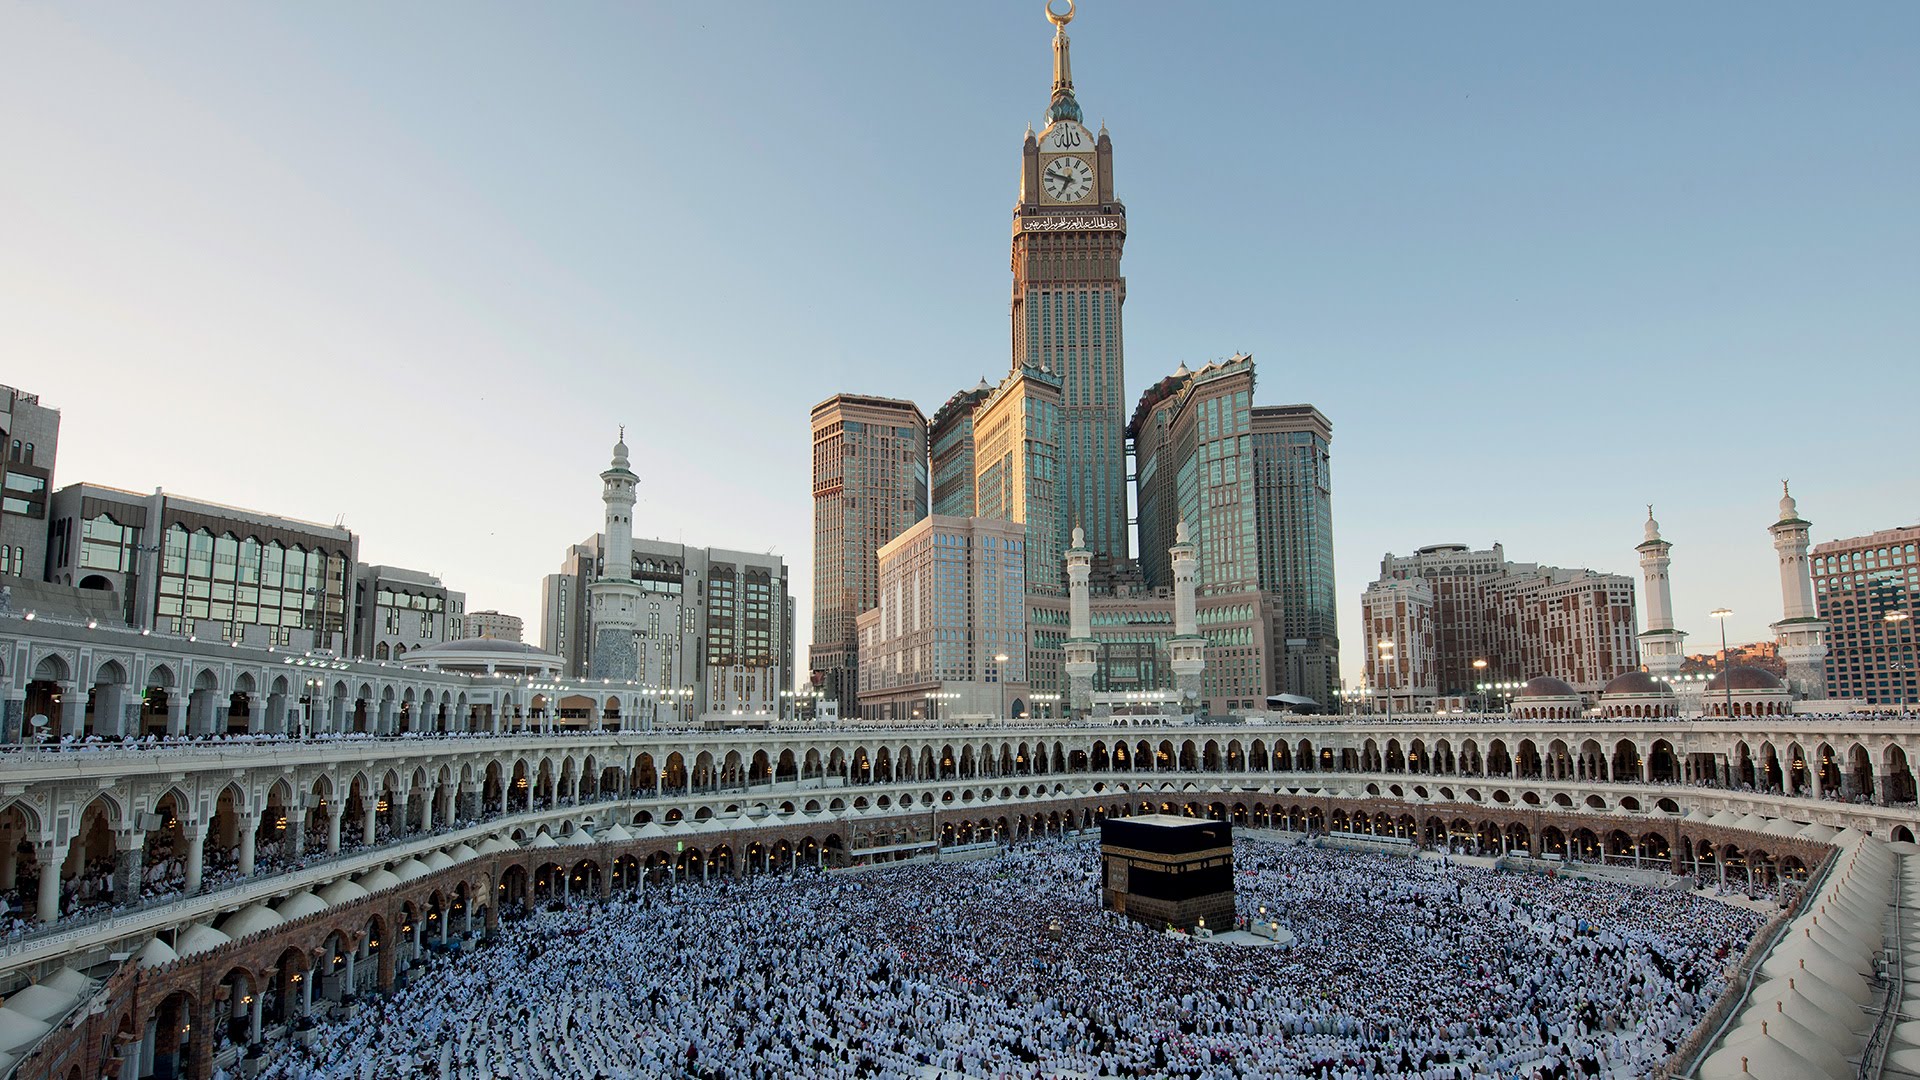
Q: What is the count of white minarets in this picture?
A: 5